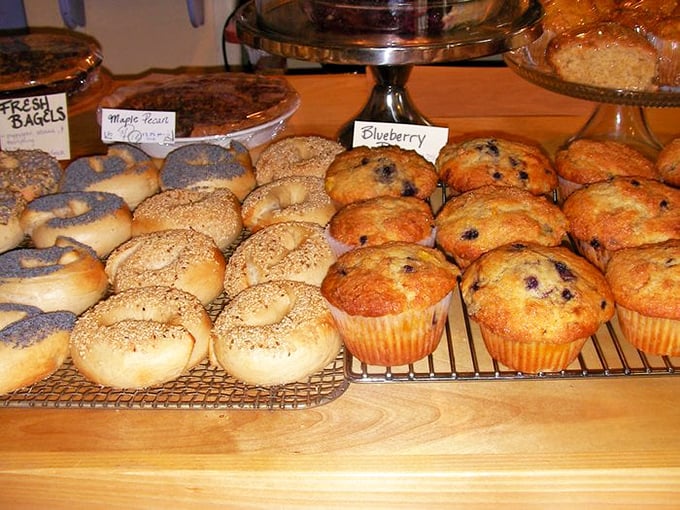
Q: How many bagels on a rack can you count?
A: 14